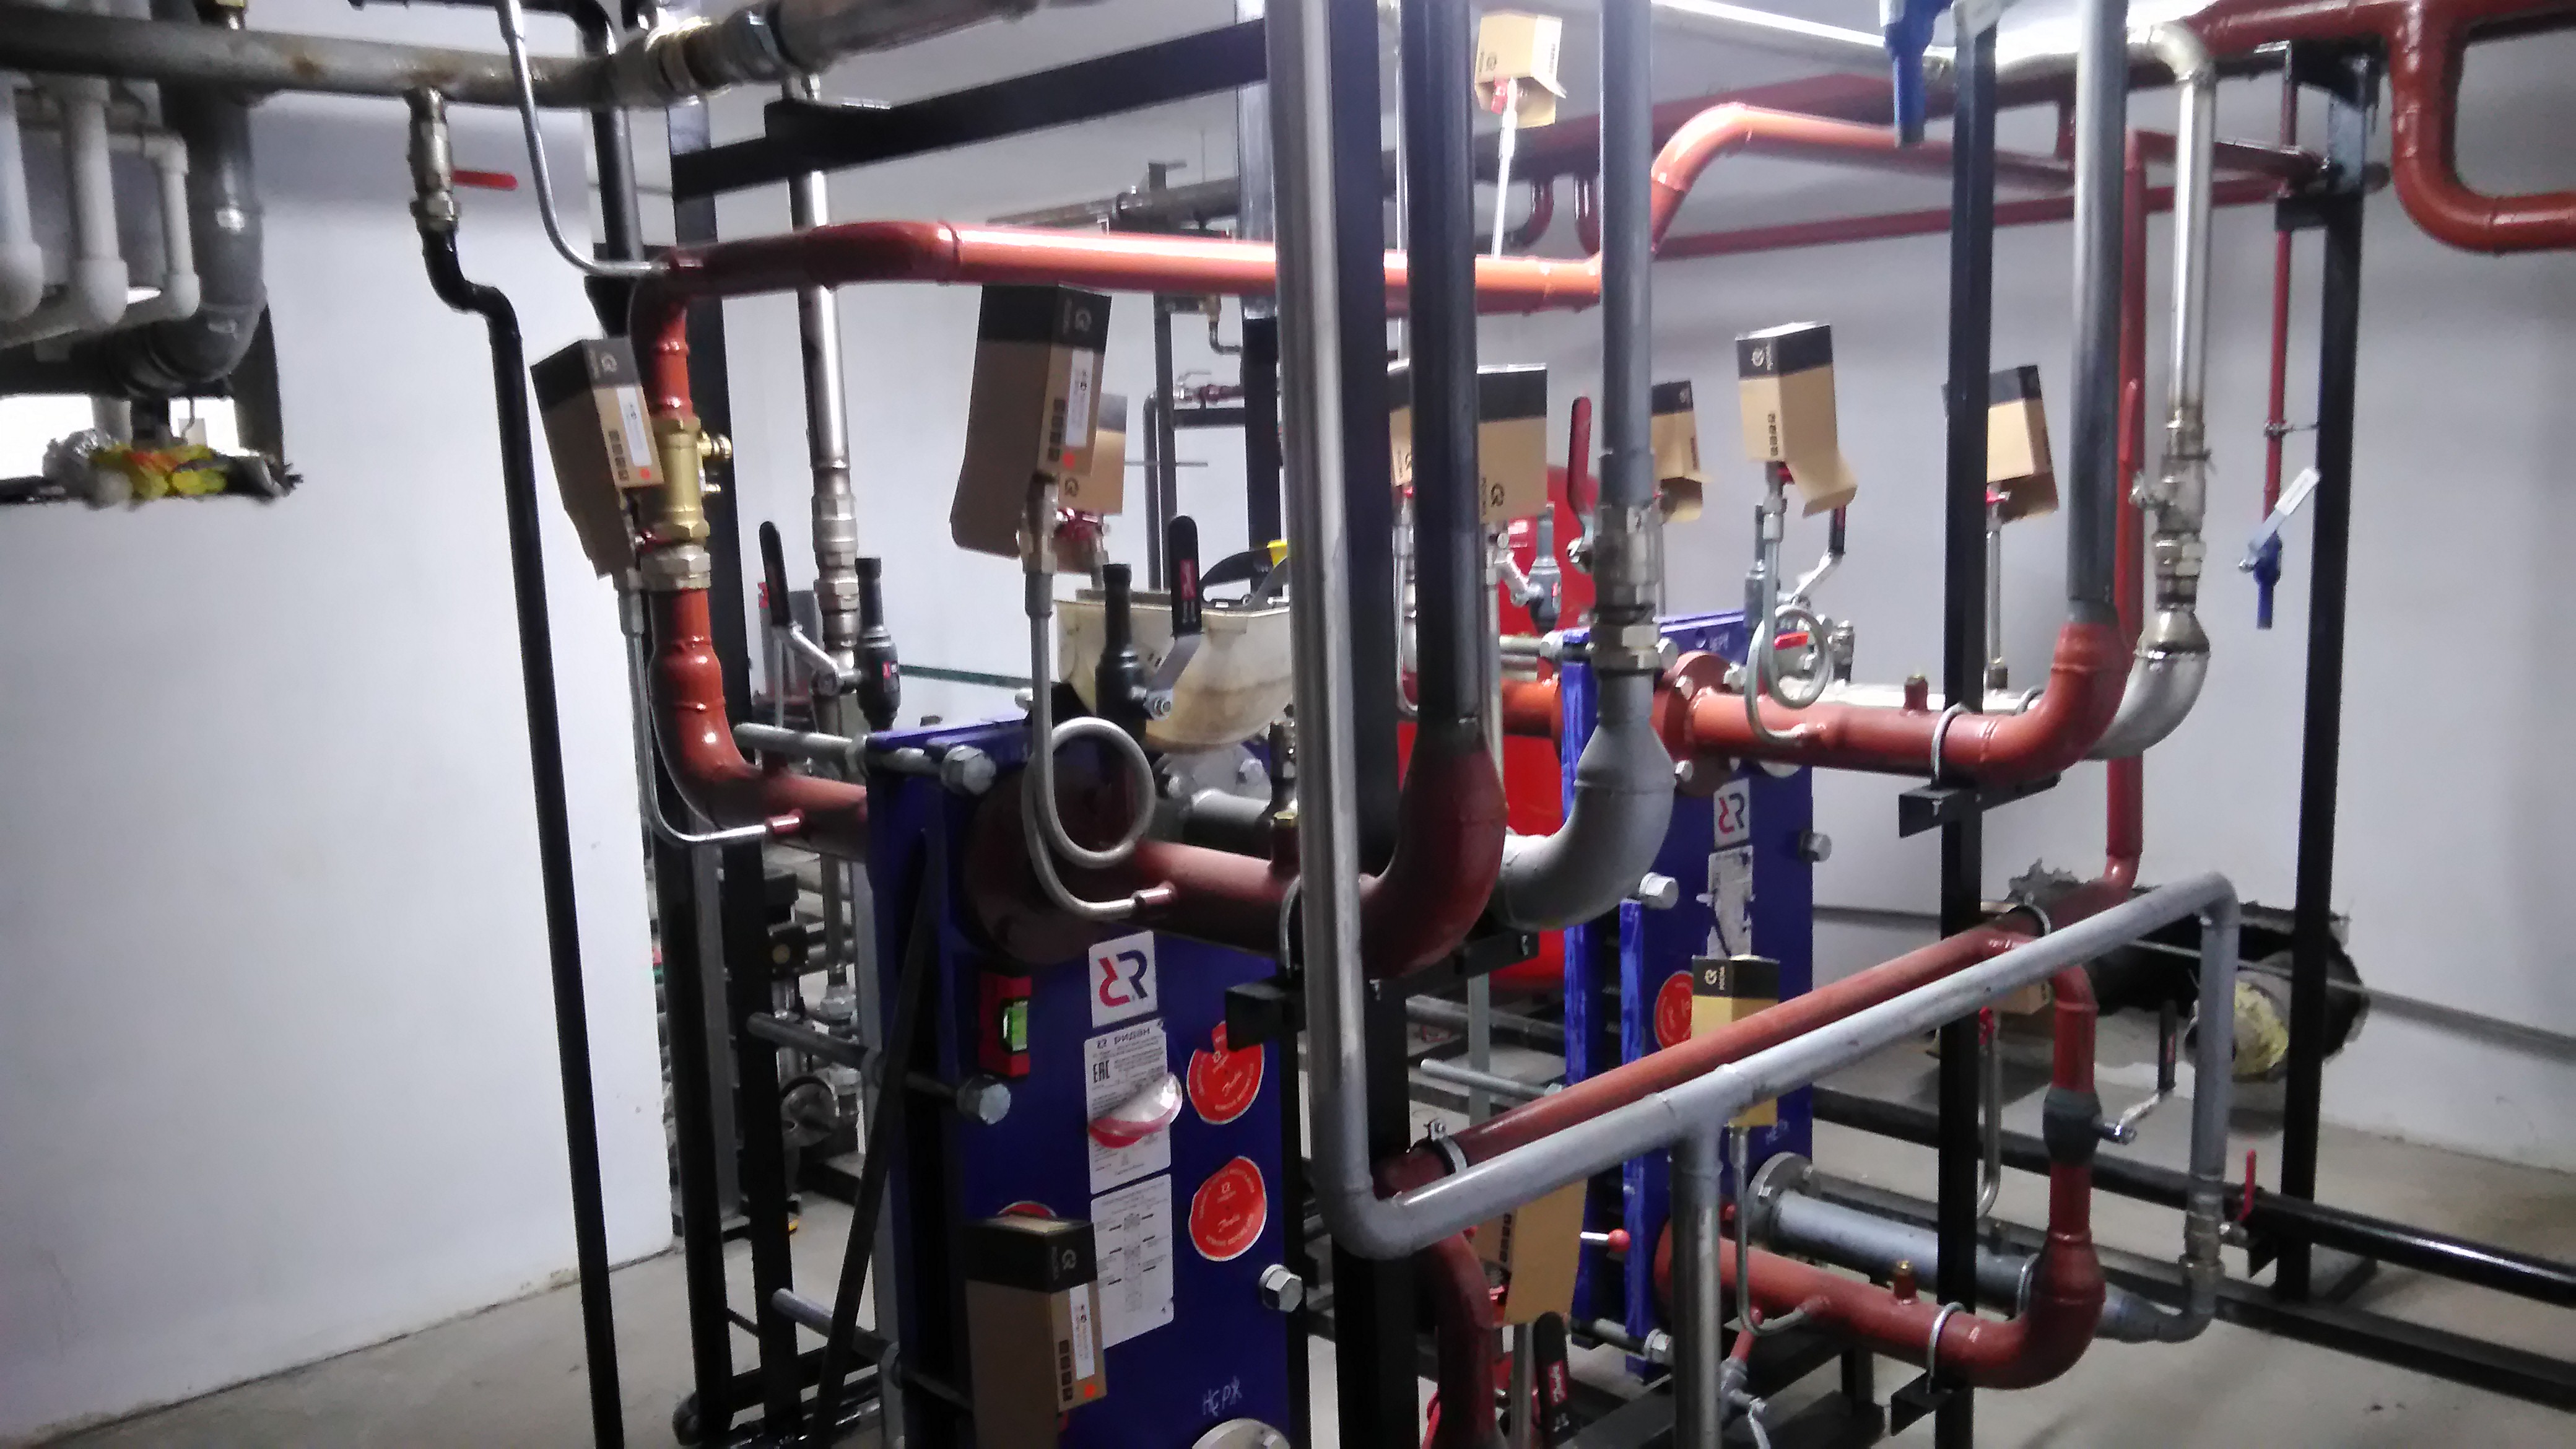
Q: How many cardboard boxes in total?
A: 13